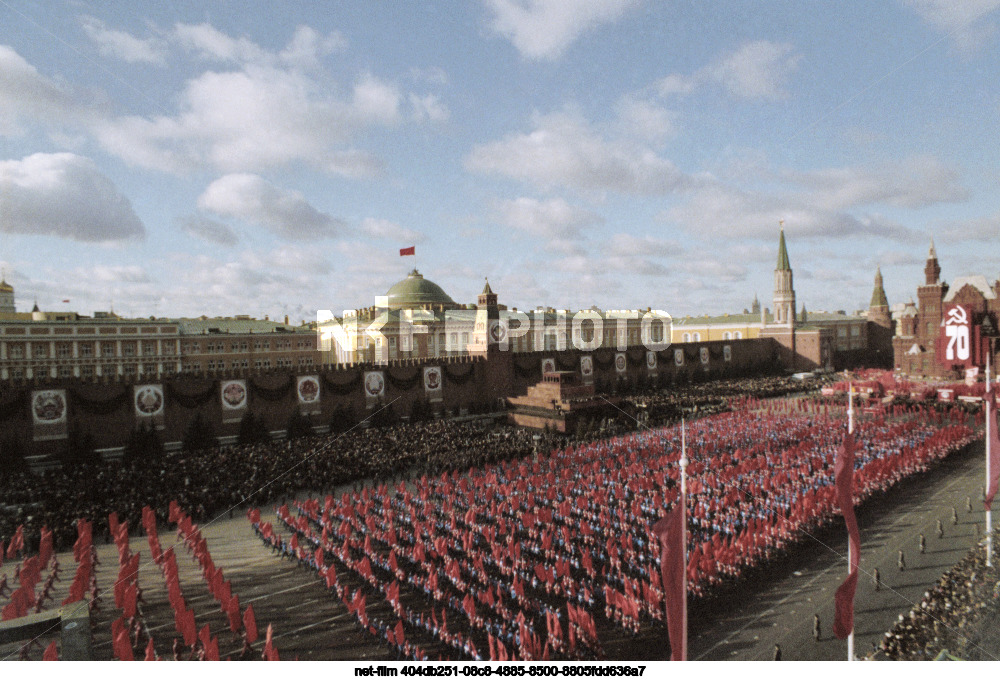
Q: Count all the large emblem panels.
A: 13